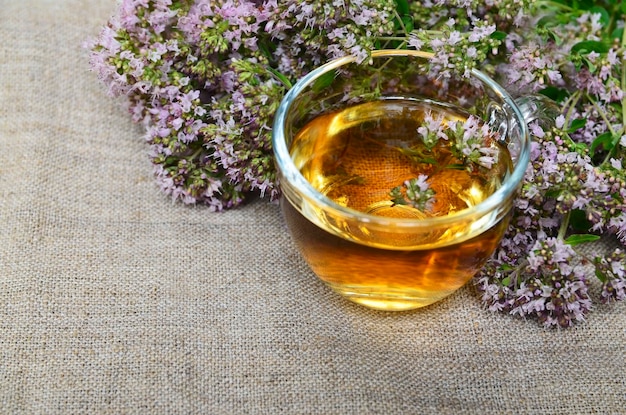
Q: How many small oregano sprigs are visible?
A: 2